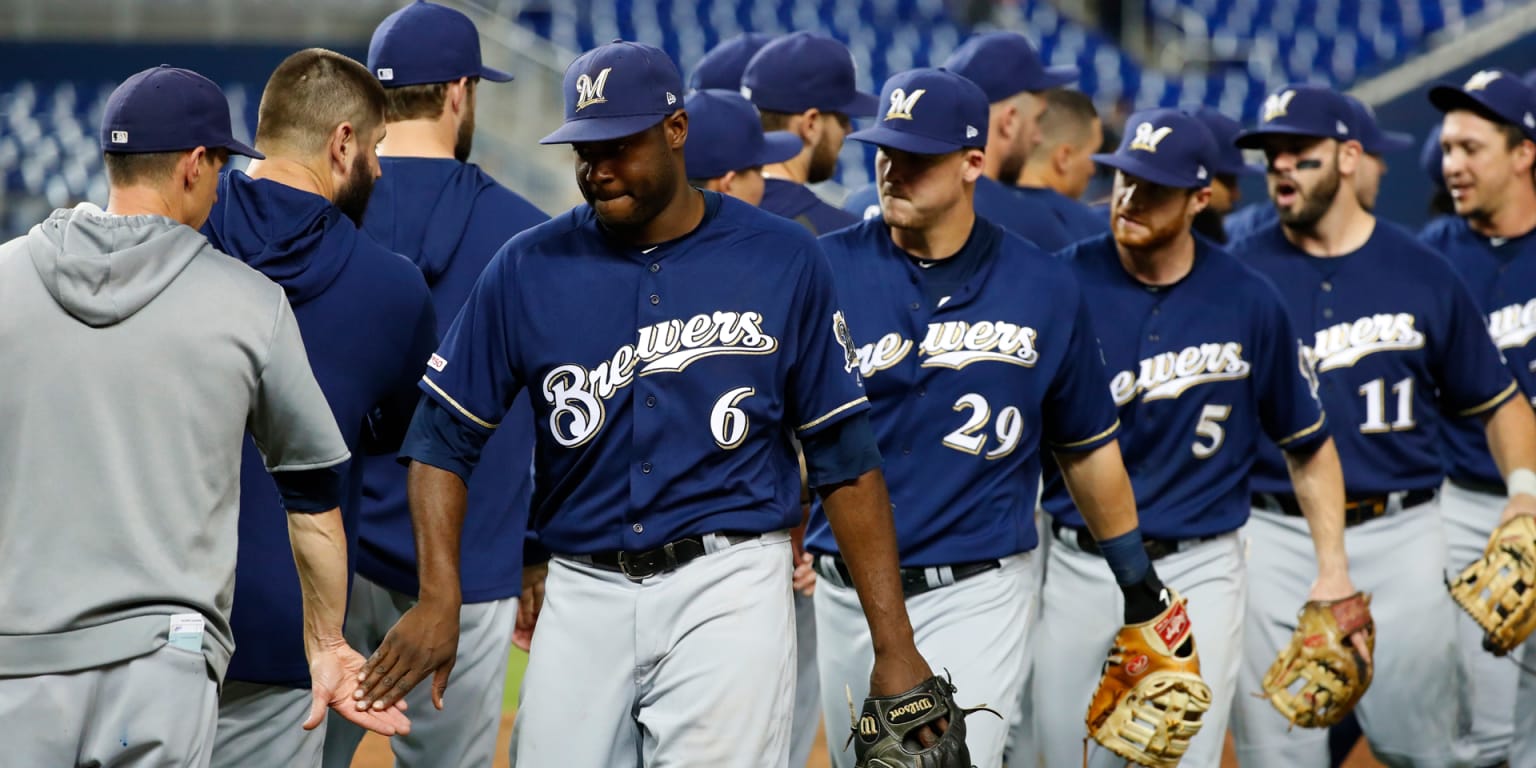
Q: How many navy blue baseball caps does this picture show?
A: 14